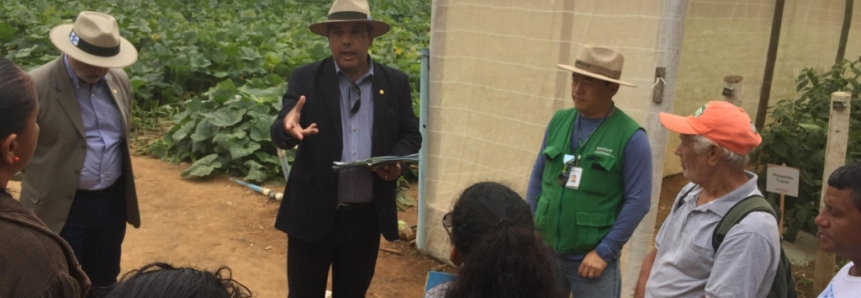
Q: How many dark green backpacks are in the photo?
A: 1